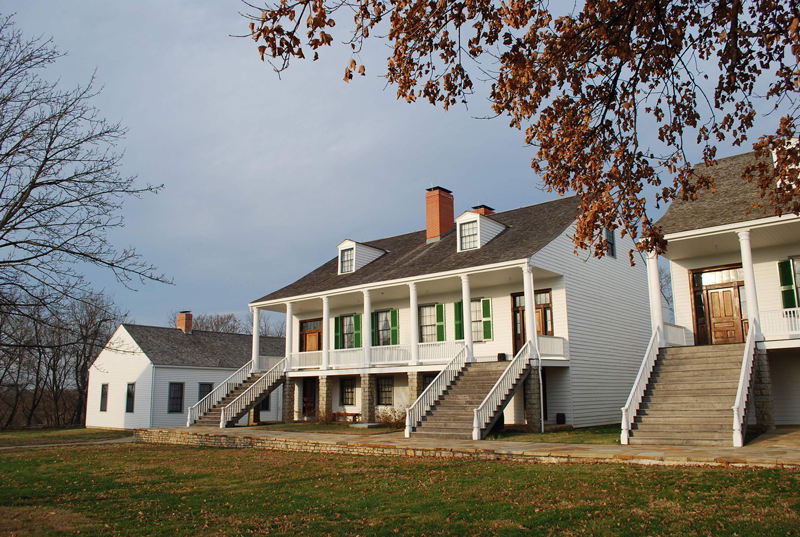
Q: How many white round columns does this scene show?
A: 9